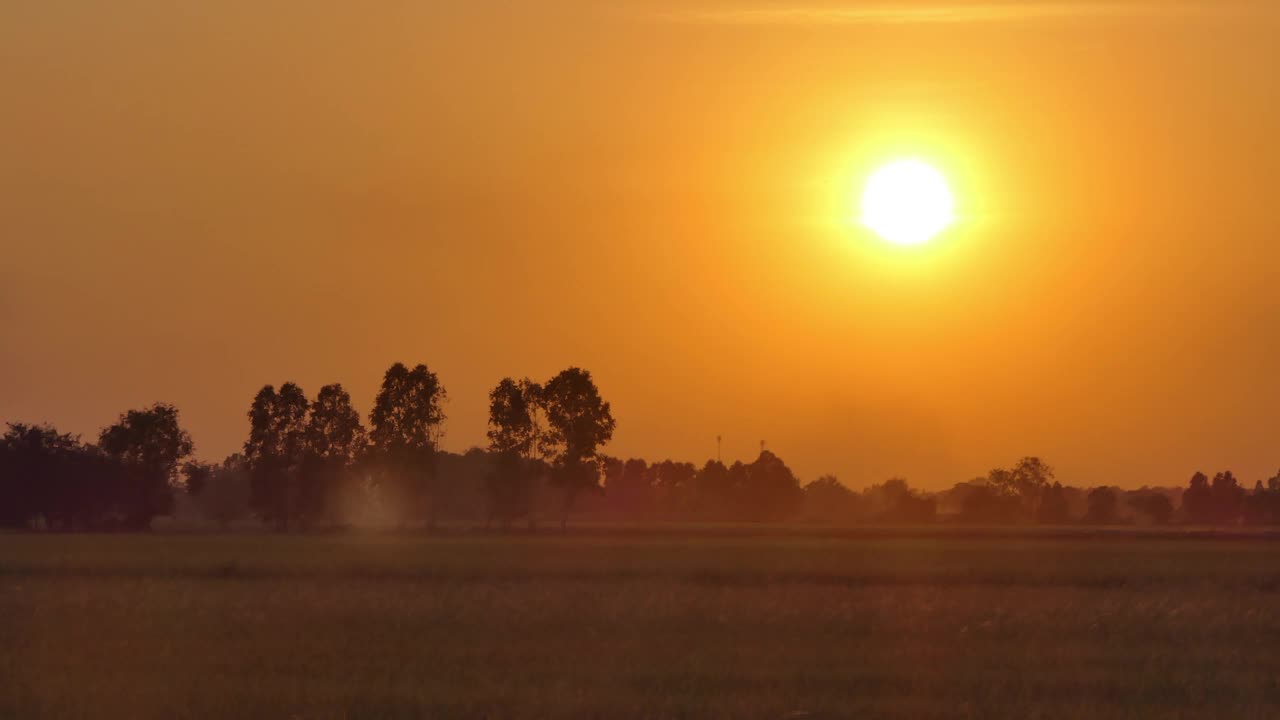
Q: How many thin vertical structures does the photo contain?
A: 2